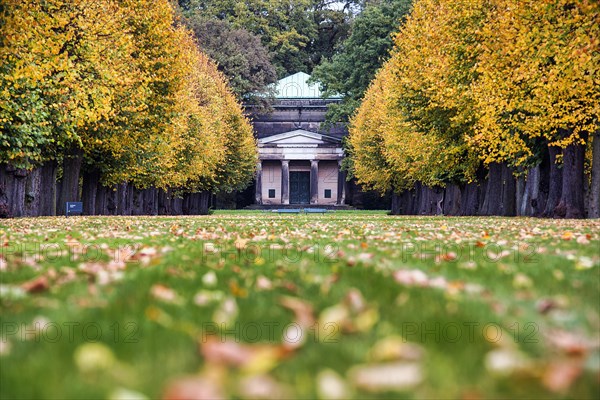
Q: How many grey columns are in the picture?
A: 4